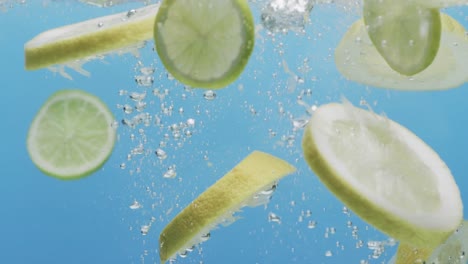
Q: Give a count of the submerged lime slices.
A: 3